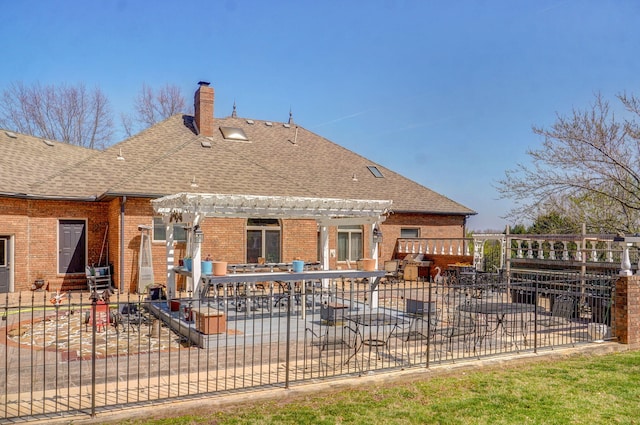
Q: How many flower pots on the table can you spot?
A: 5